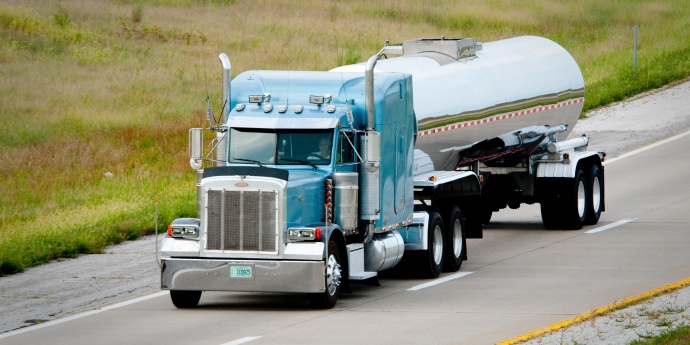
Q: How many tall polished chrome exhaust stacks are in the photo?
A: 2